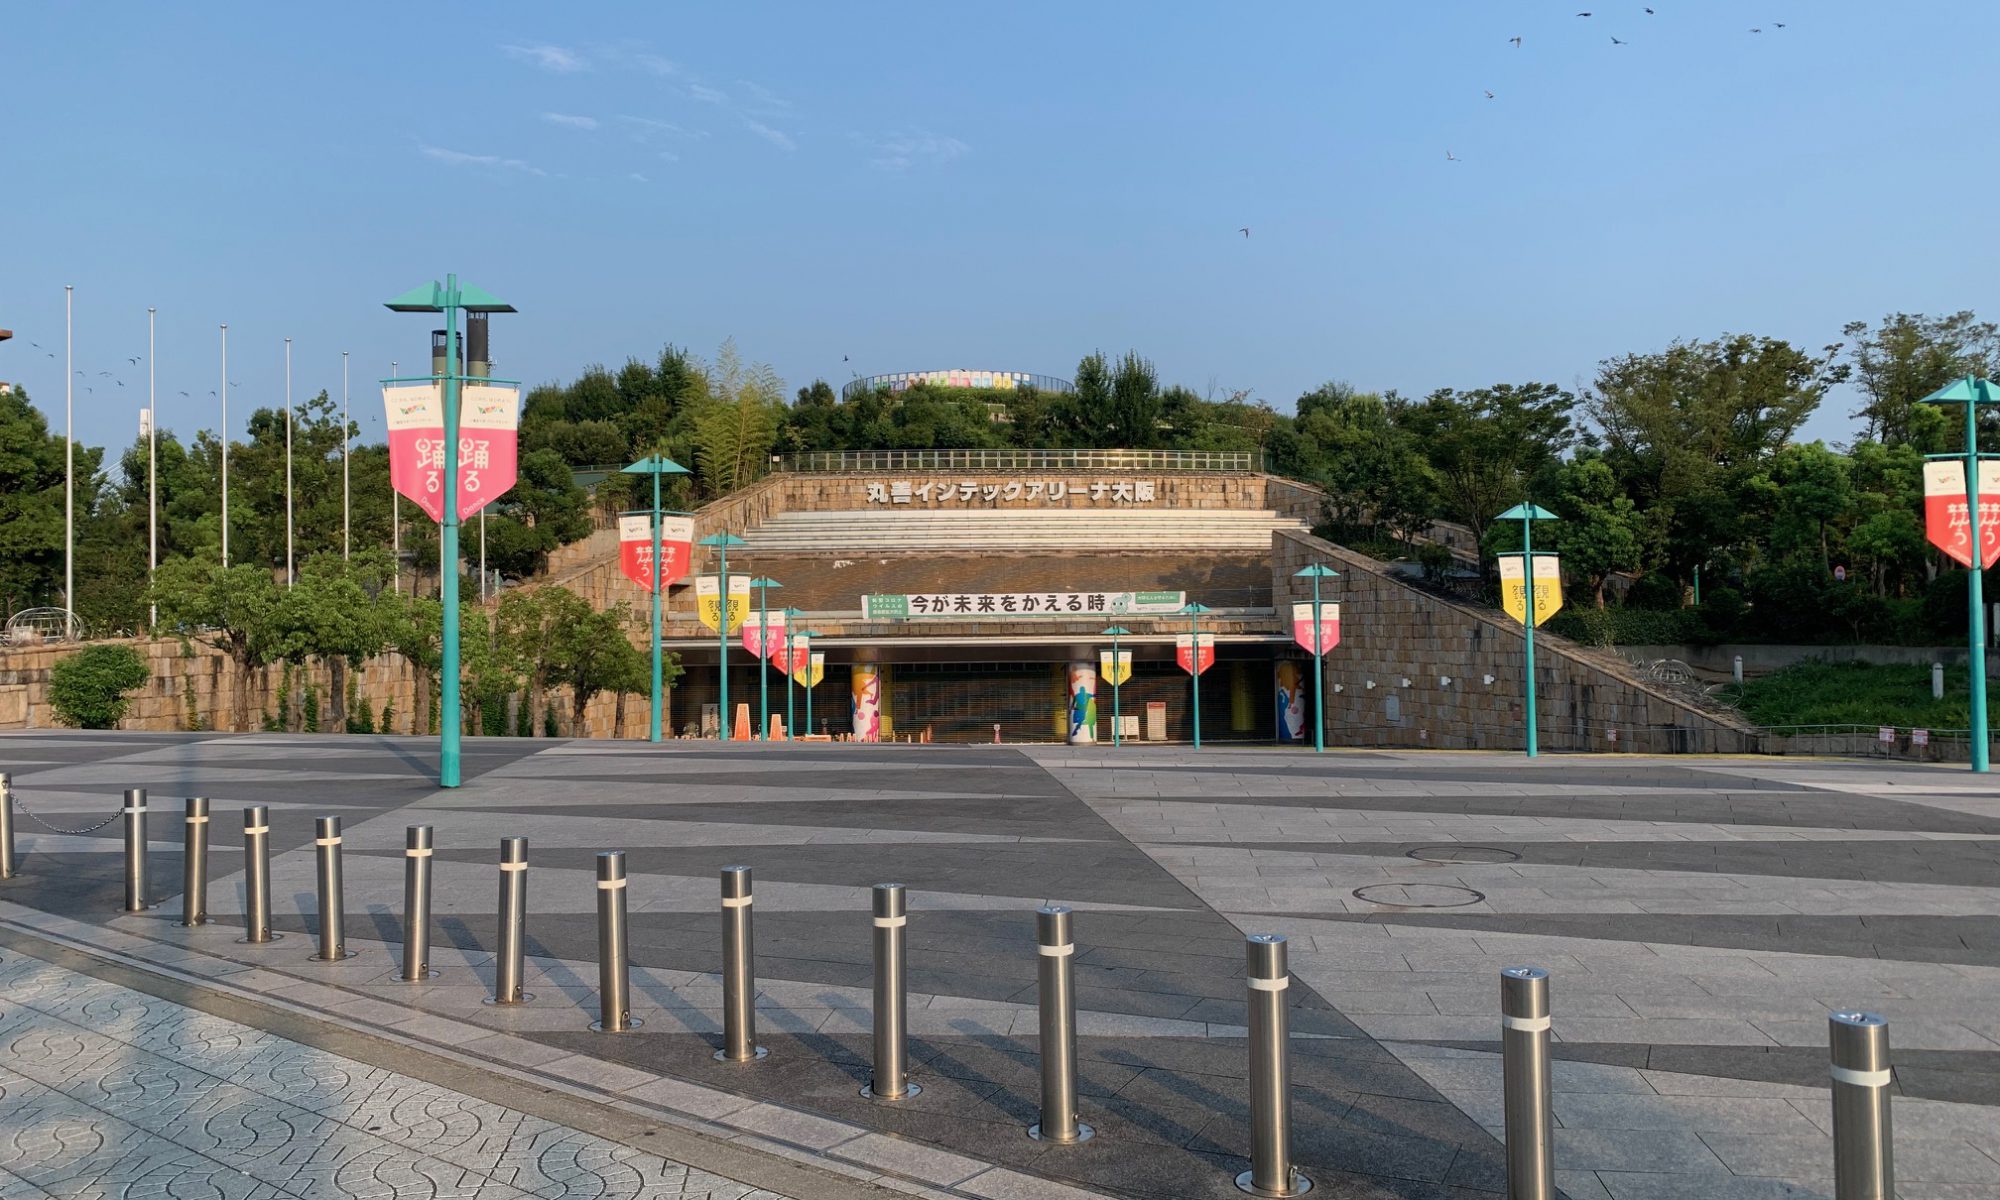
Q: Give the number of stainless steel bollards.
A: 14